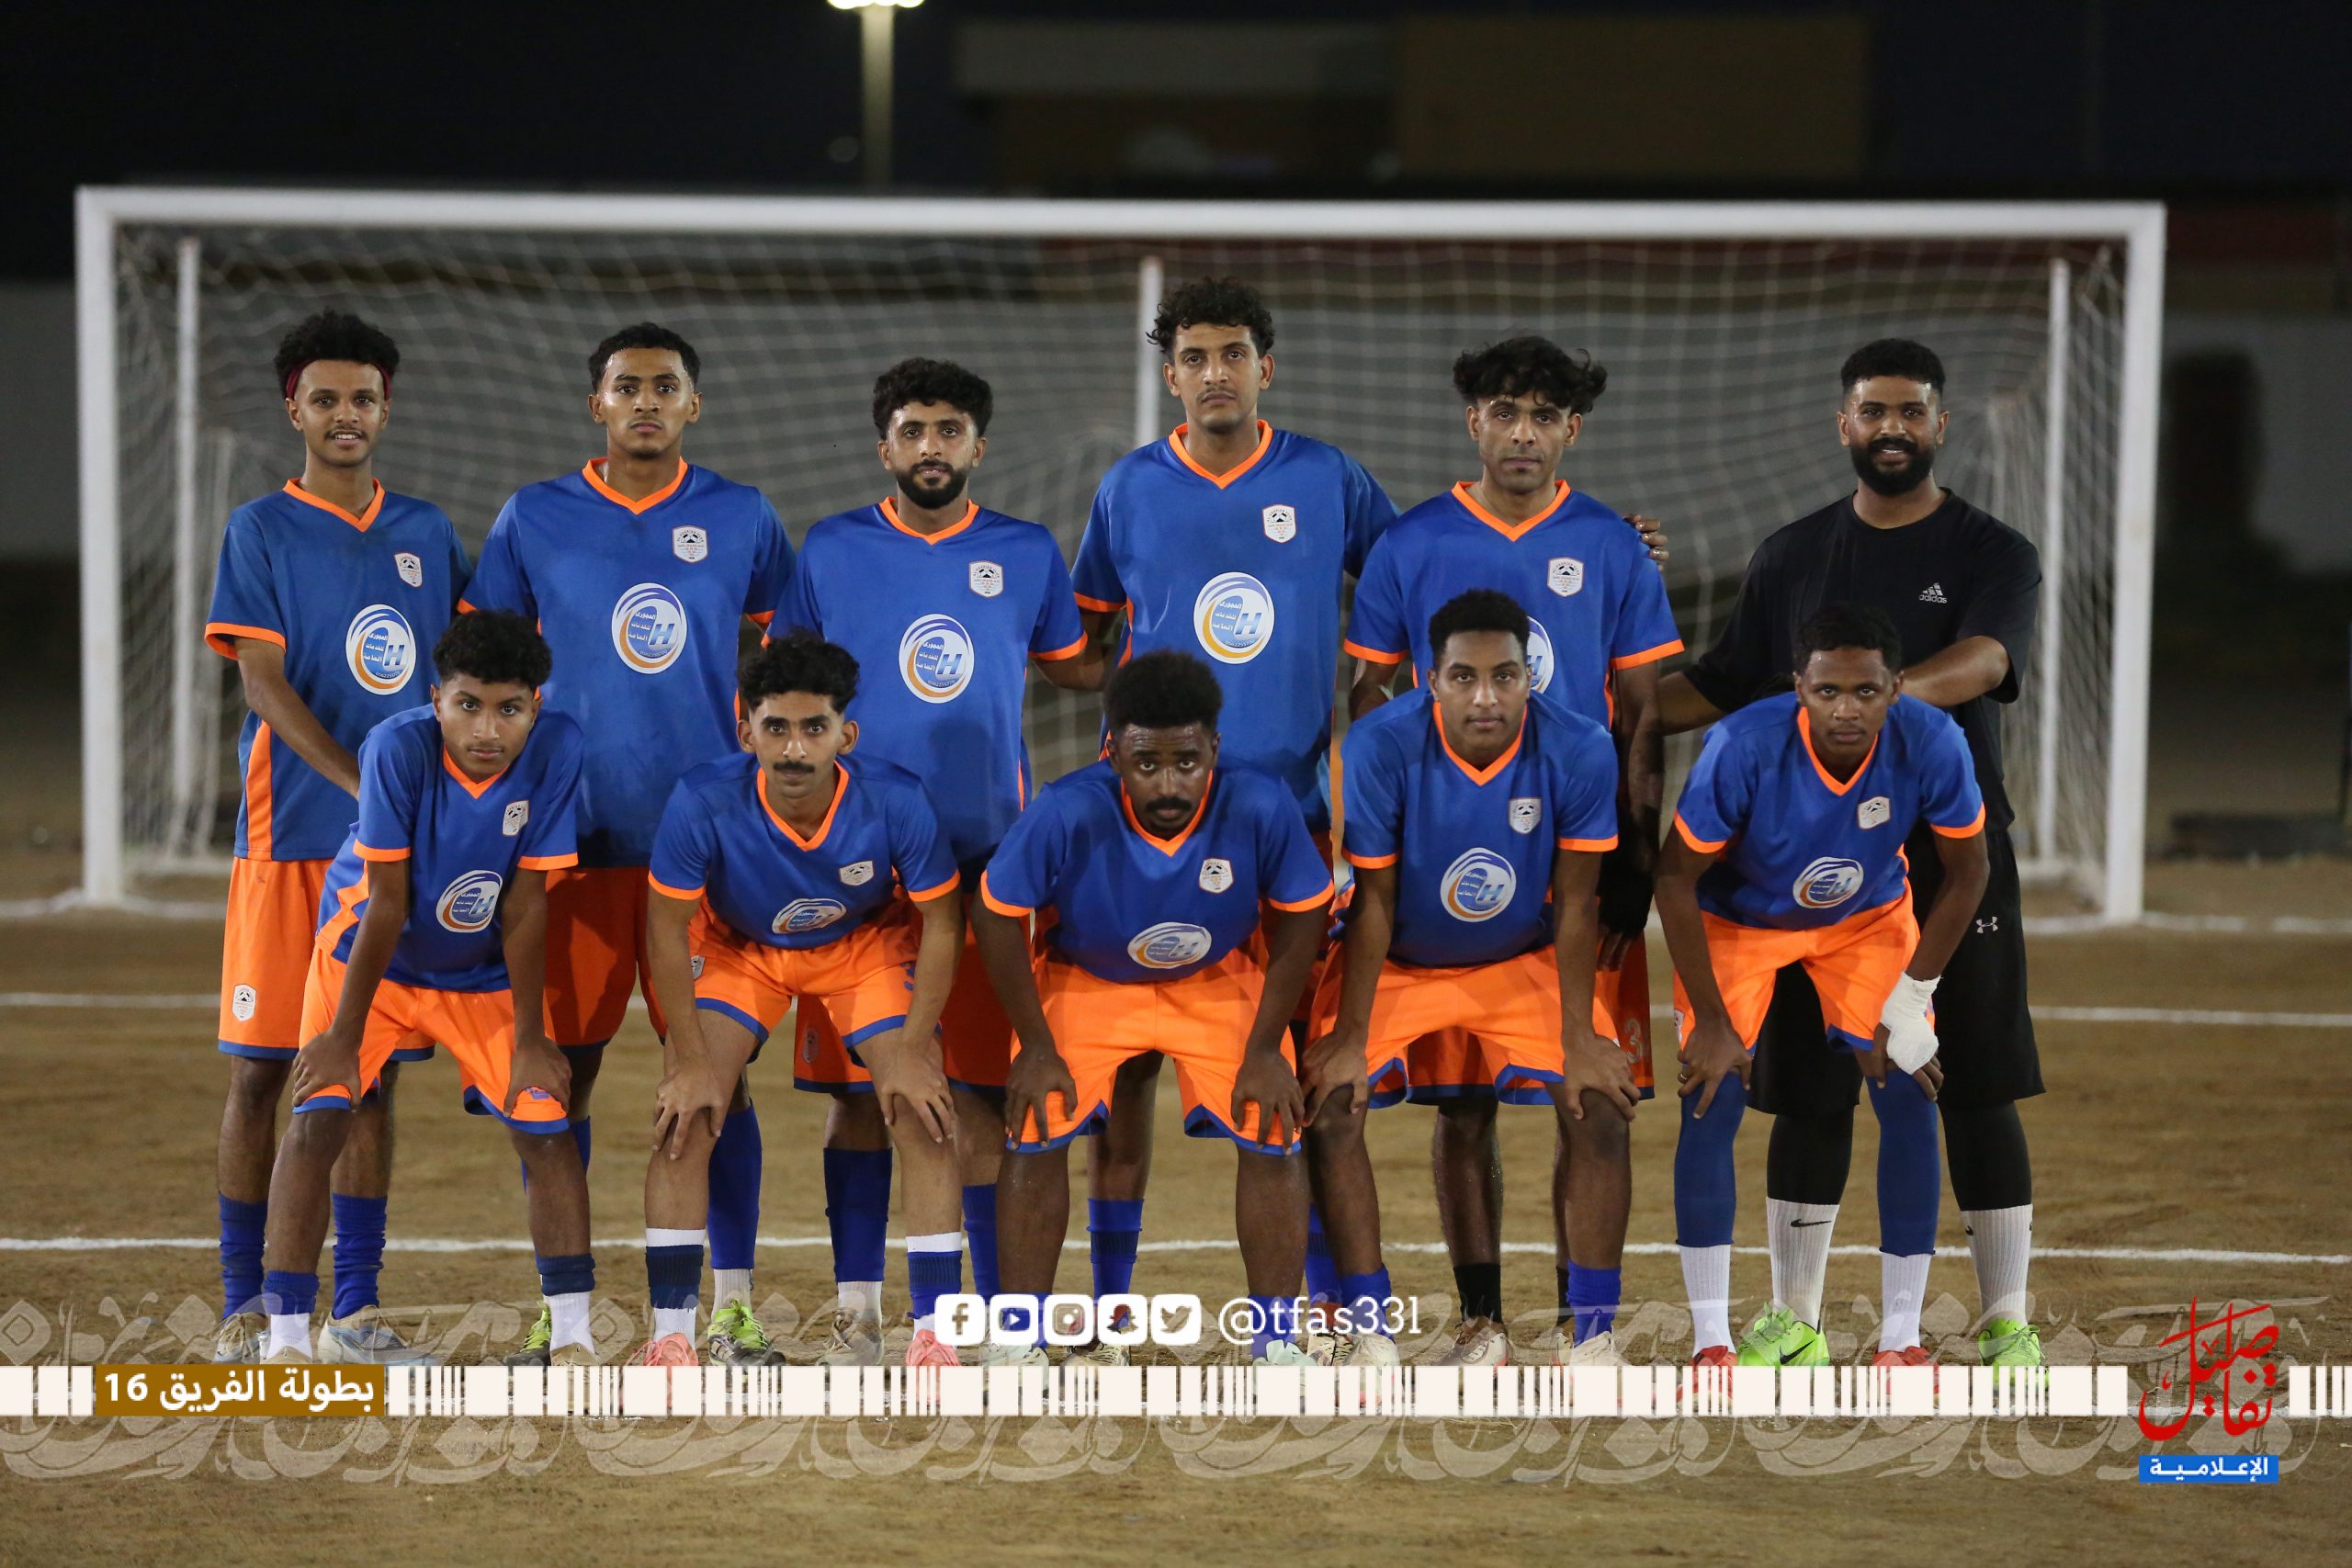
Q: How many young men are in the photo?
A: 11